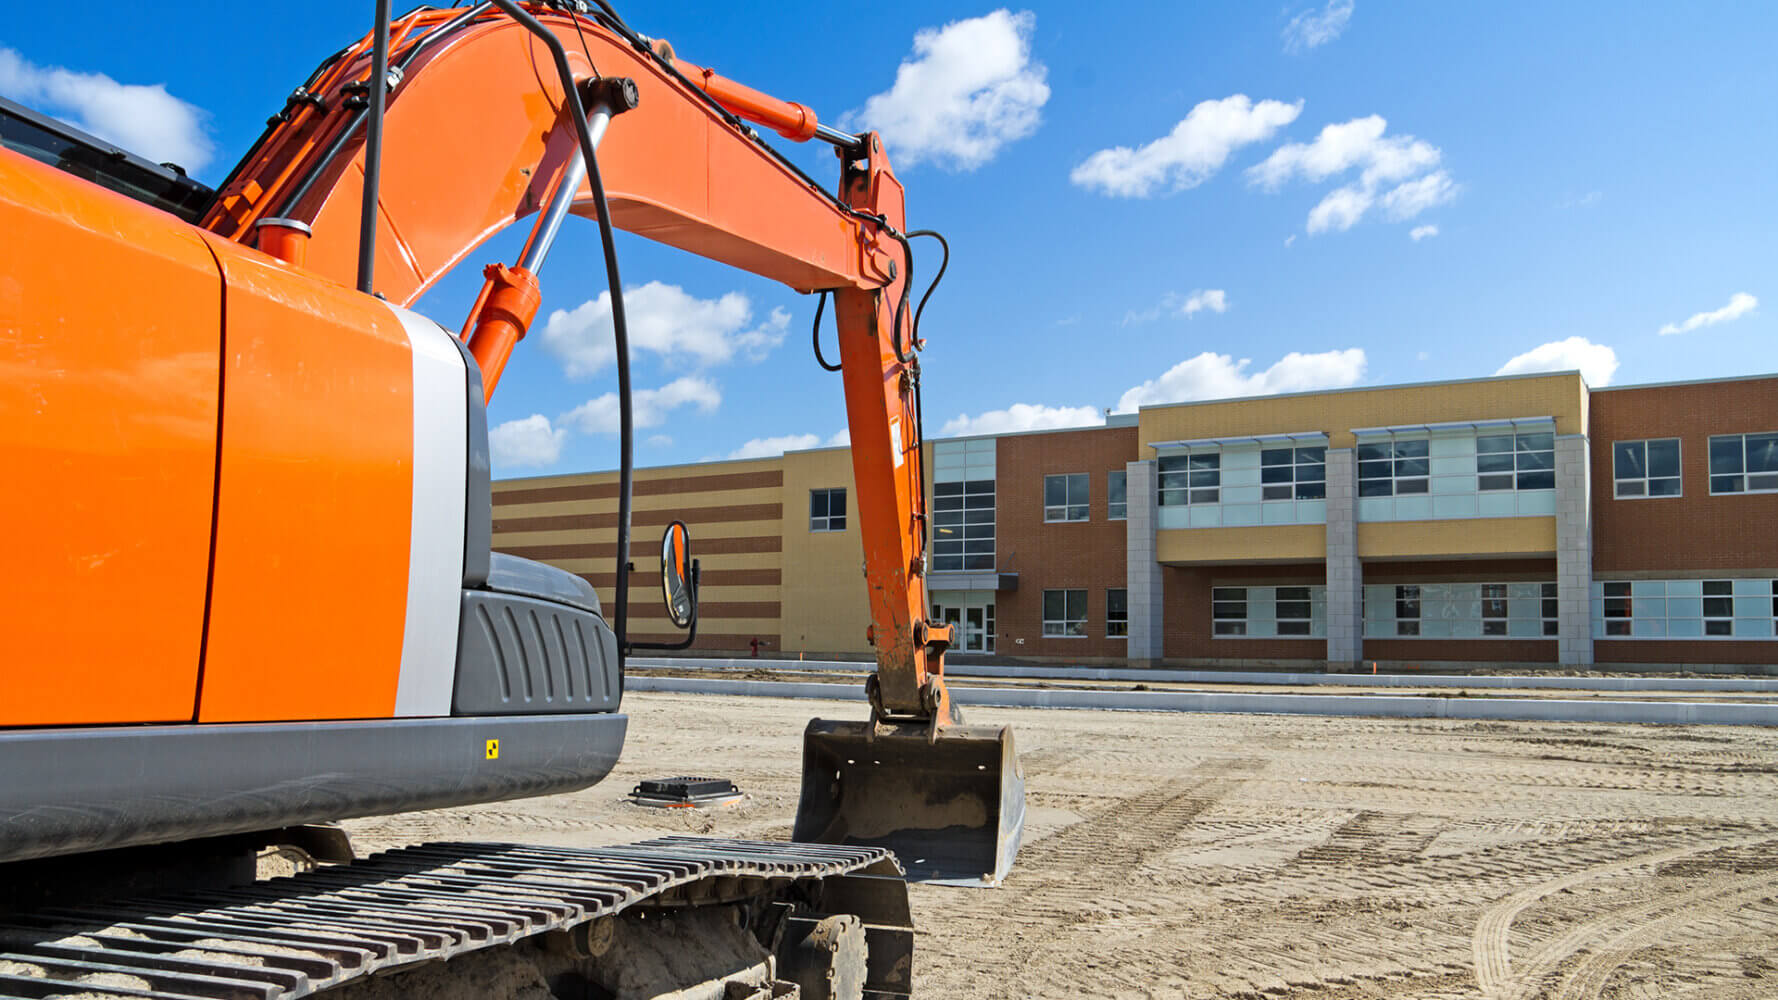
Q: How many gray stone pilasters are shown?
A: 3